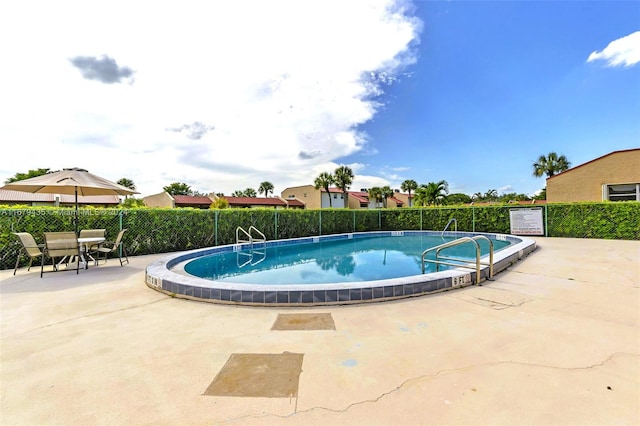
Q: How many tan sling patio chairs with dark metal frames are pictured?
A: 4